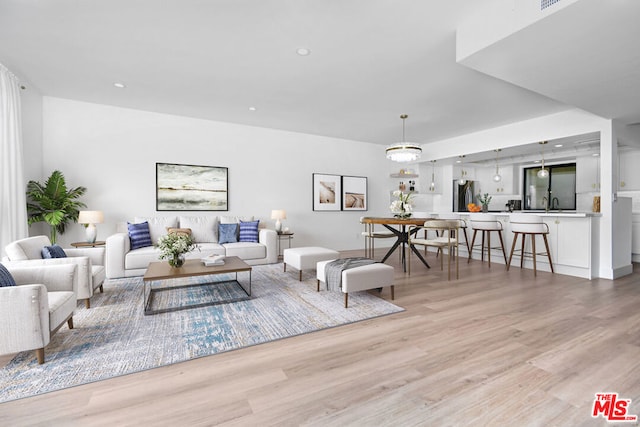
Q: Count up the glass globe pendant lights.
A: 4